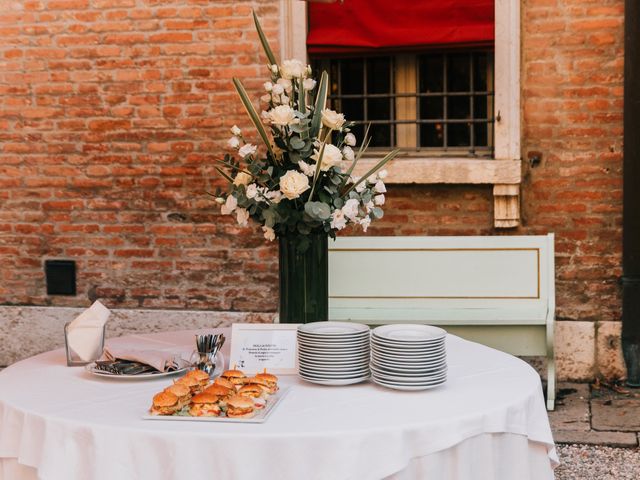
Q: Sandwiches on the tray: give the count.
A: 12